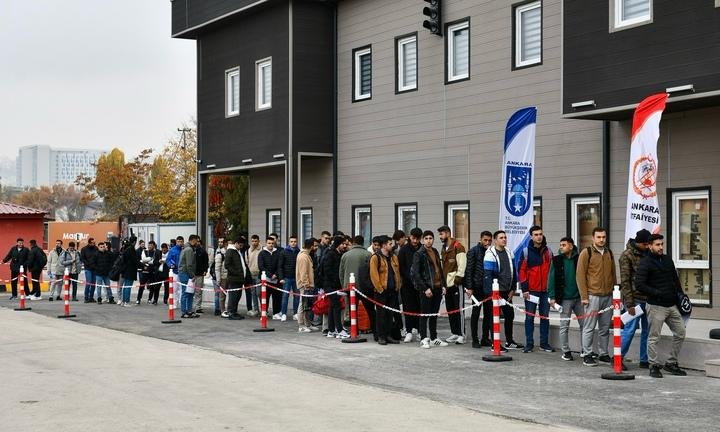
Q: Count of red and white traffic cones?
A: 7